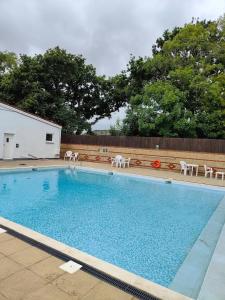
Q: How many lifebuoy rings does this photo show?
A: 1